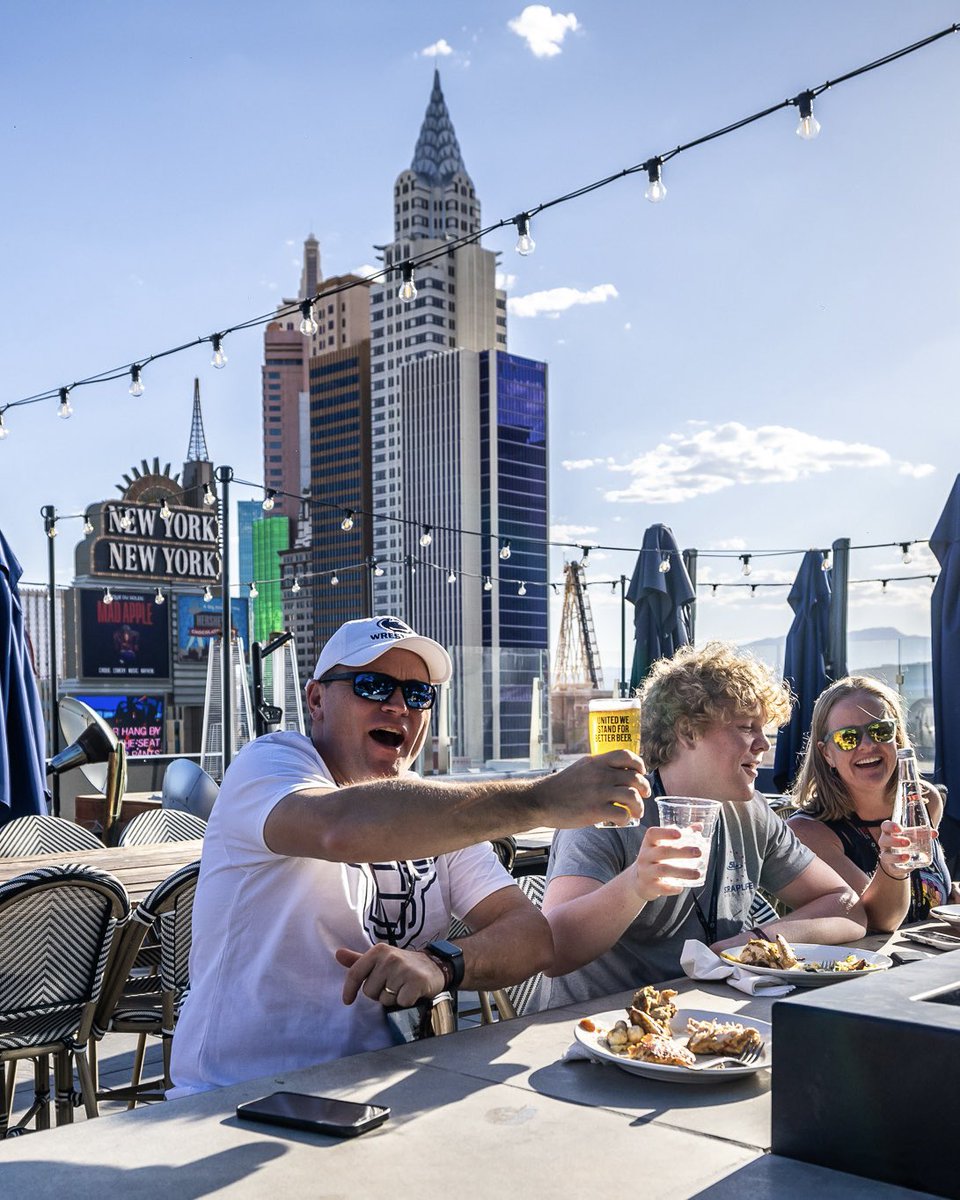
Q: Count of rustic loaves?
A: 0